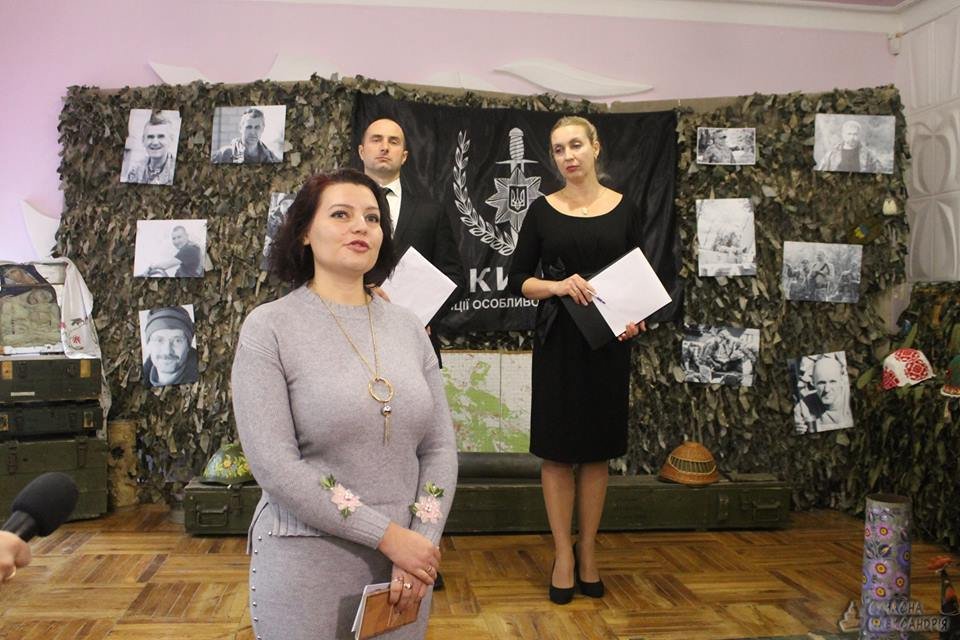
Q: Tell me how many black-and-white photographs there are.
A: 11